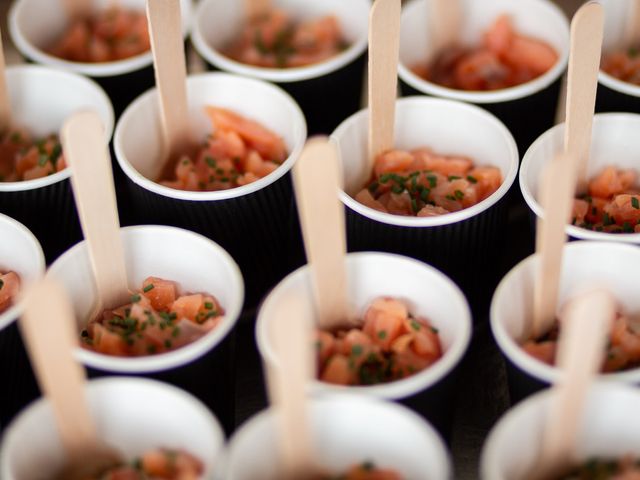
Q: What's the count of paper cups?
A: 15